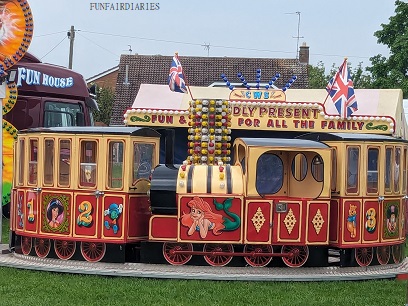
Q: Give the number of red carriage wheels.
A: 11